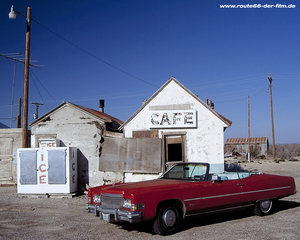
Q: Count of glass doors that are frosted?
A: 2